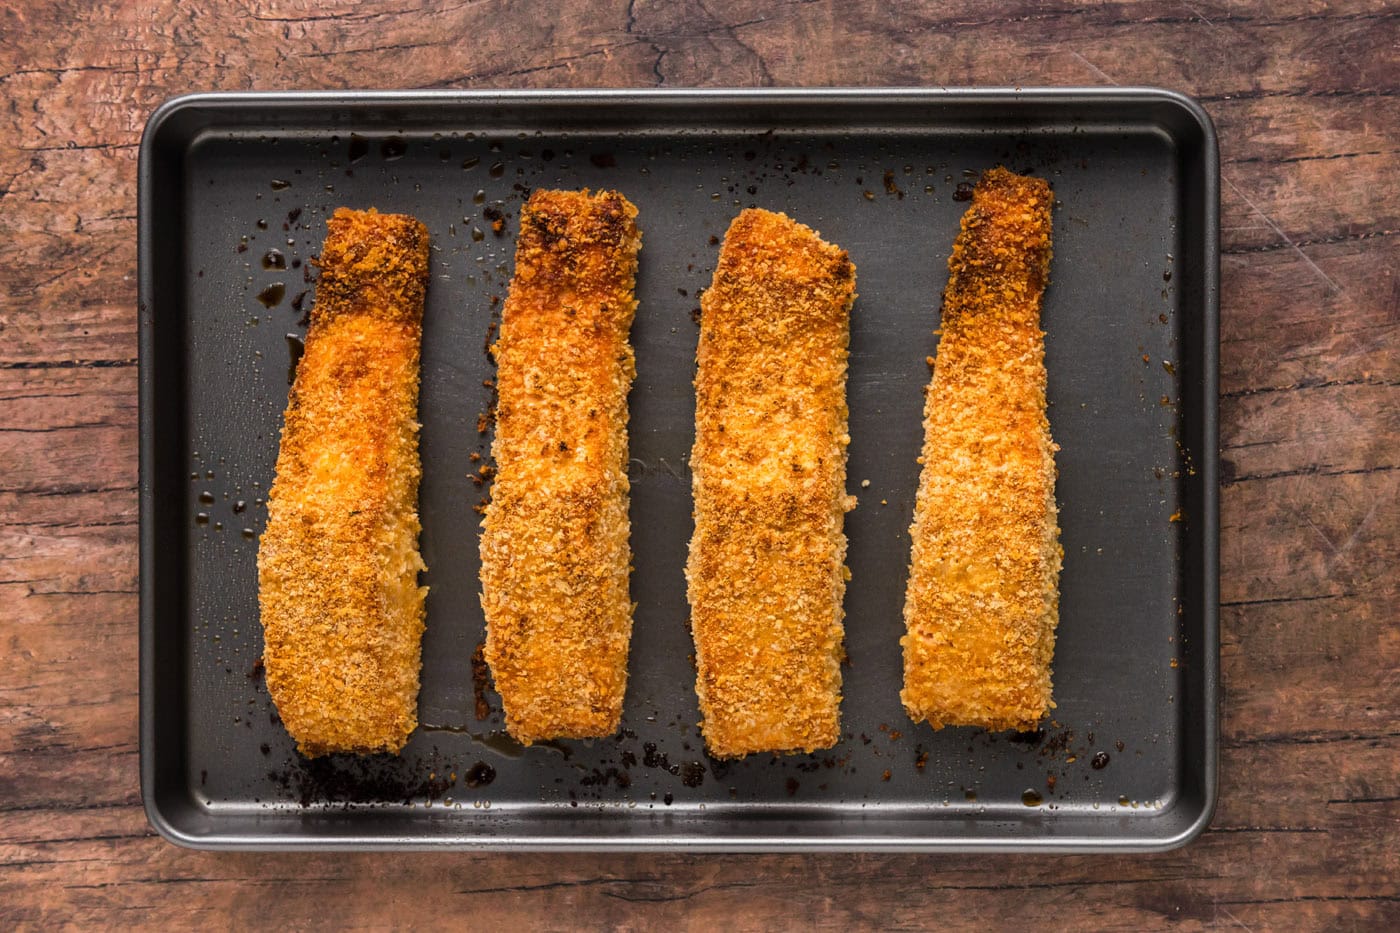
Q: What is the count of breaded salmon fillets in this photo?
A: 4